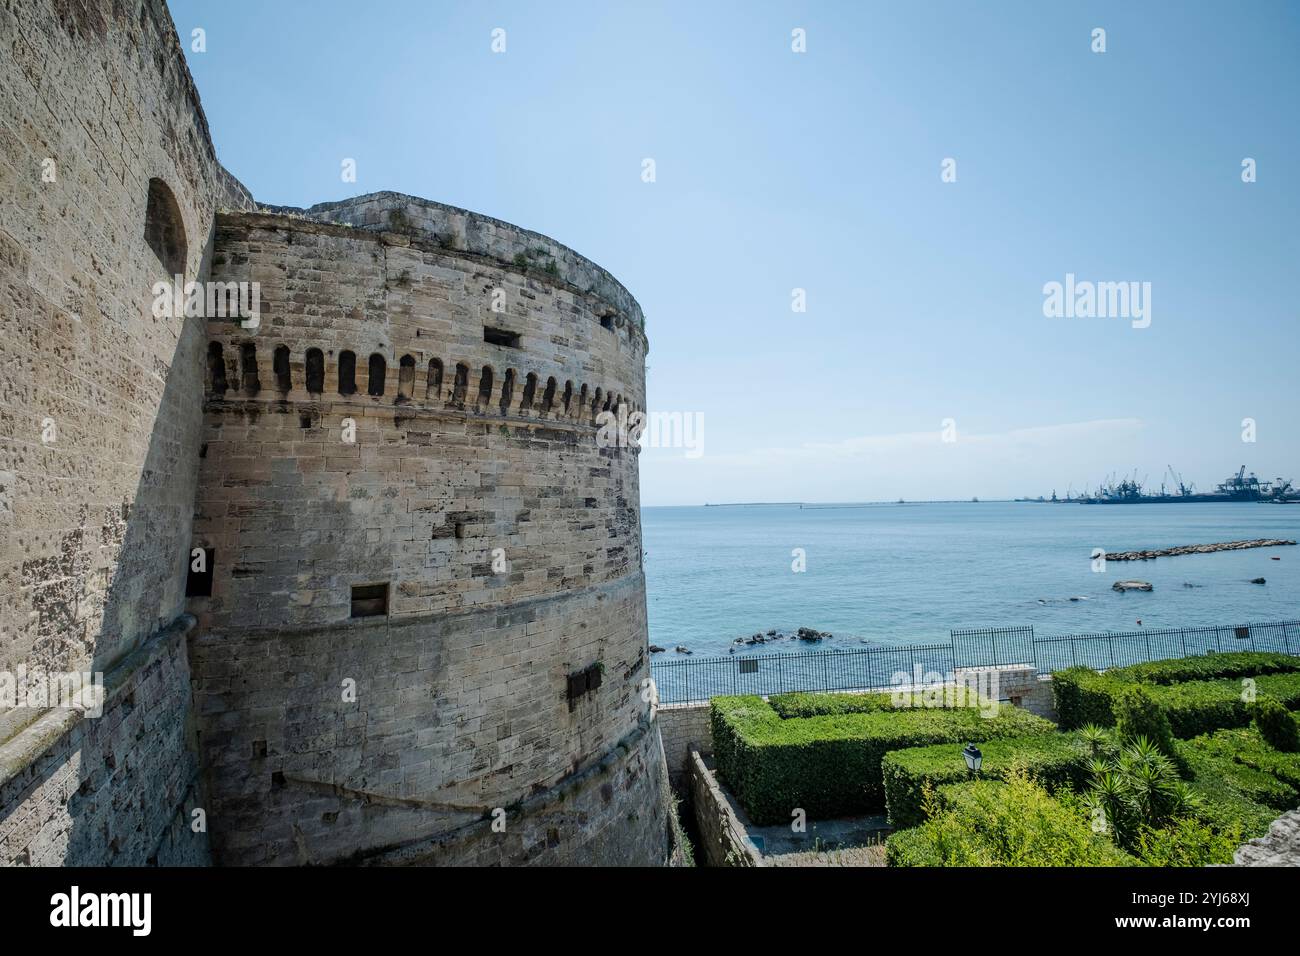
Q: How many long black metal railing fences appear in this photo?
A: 1